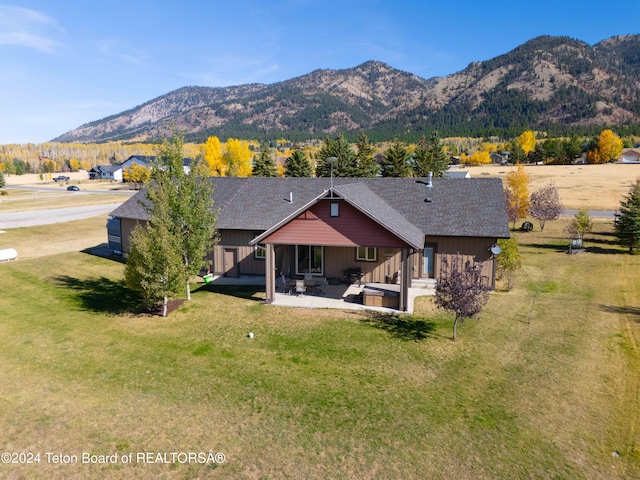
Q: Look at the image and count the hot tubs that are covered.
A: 1